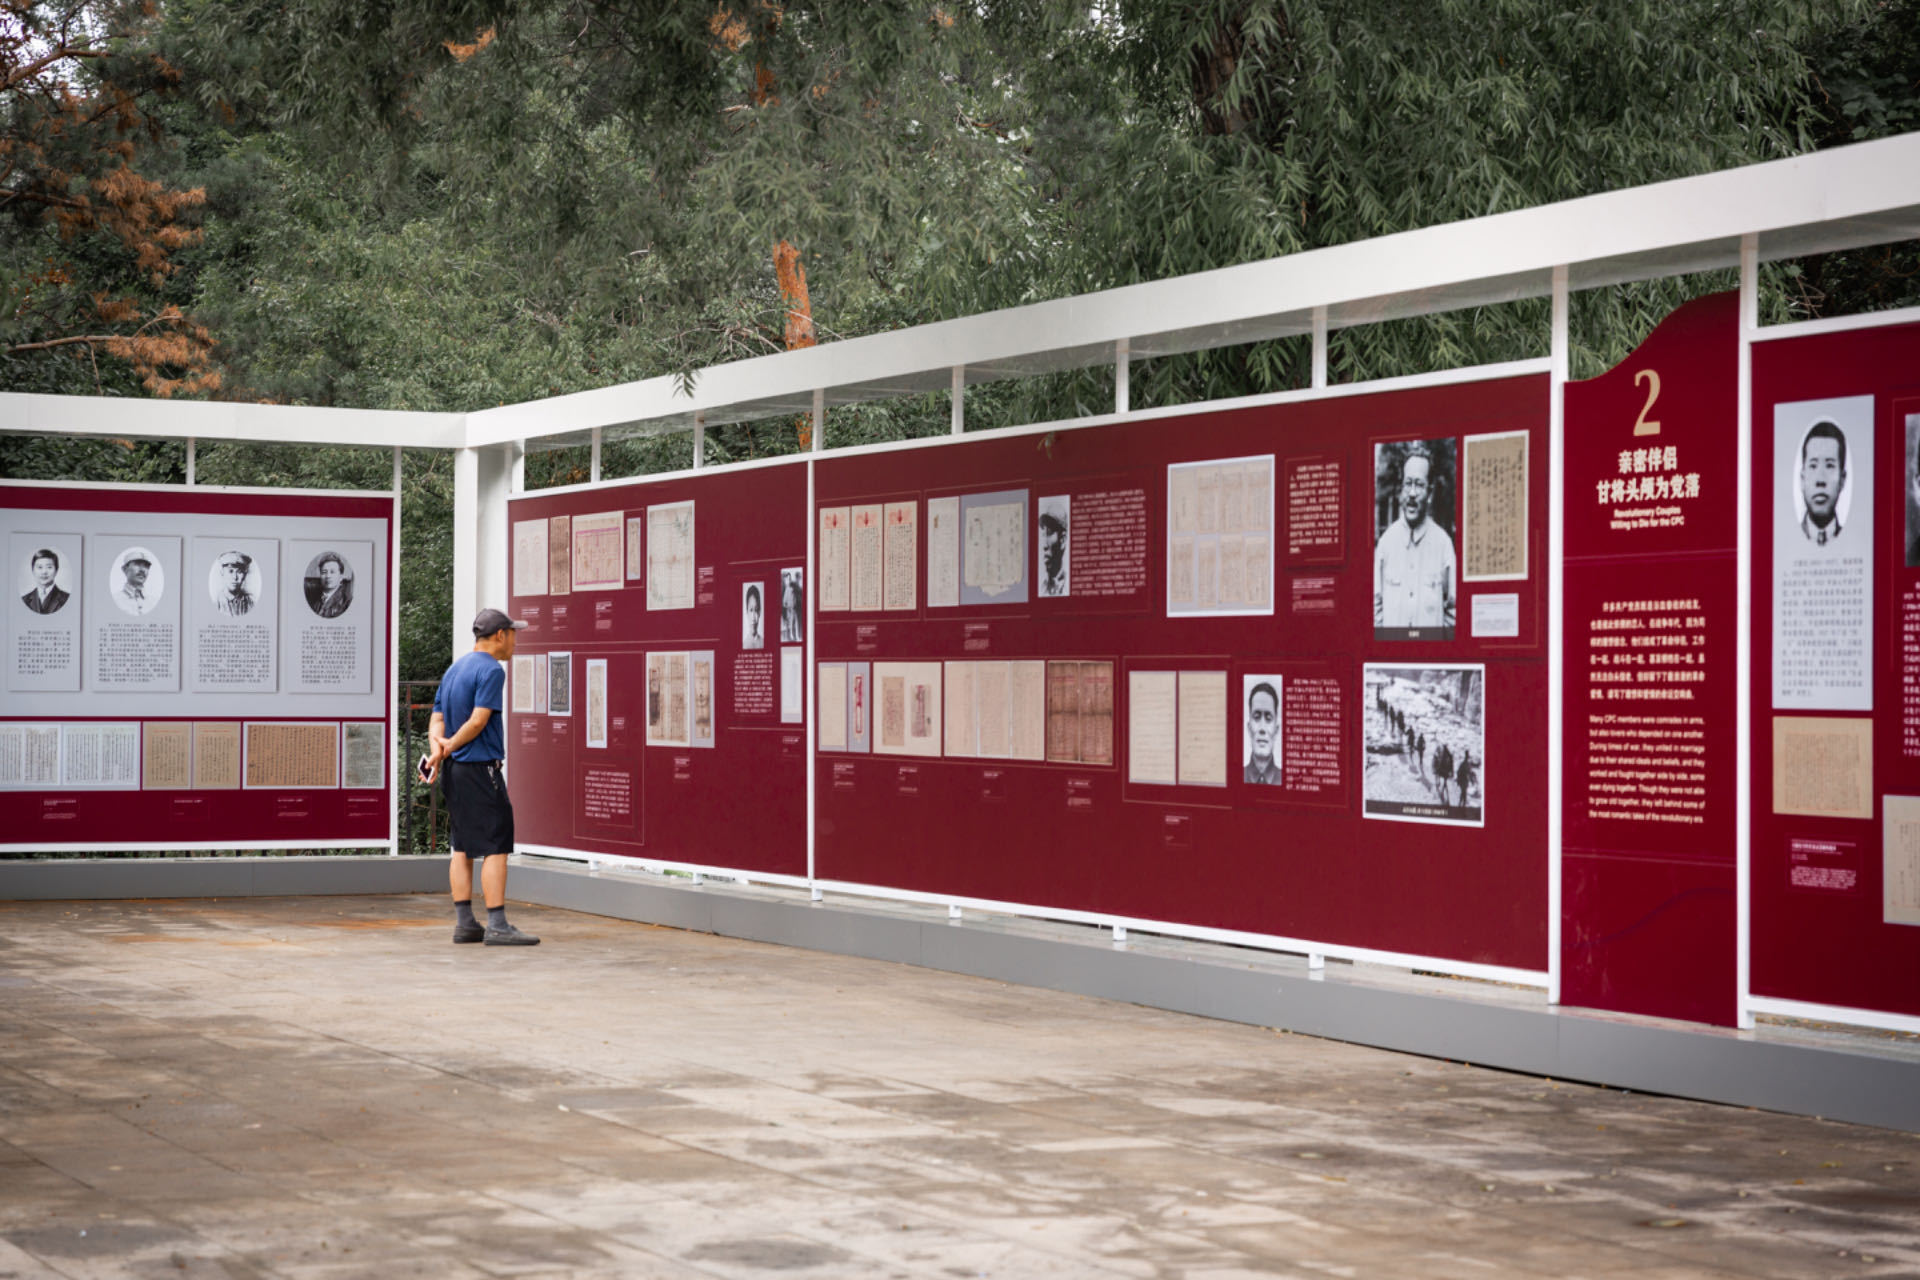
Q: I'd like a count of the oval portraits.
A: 5